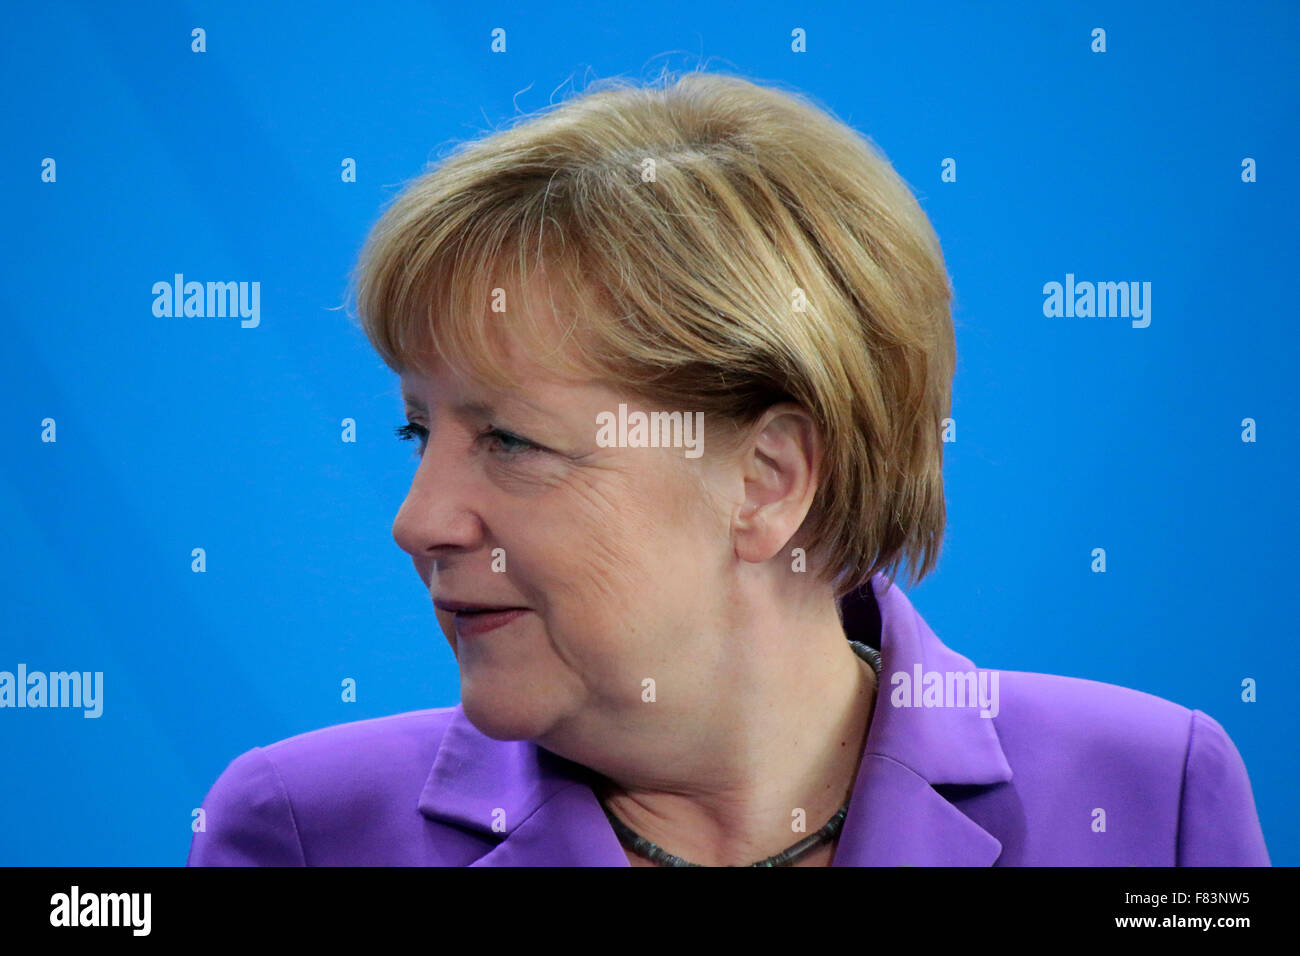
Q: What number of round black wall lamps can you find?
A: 0